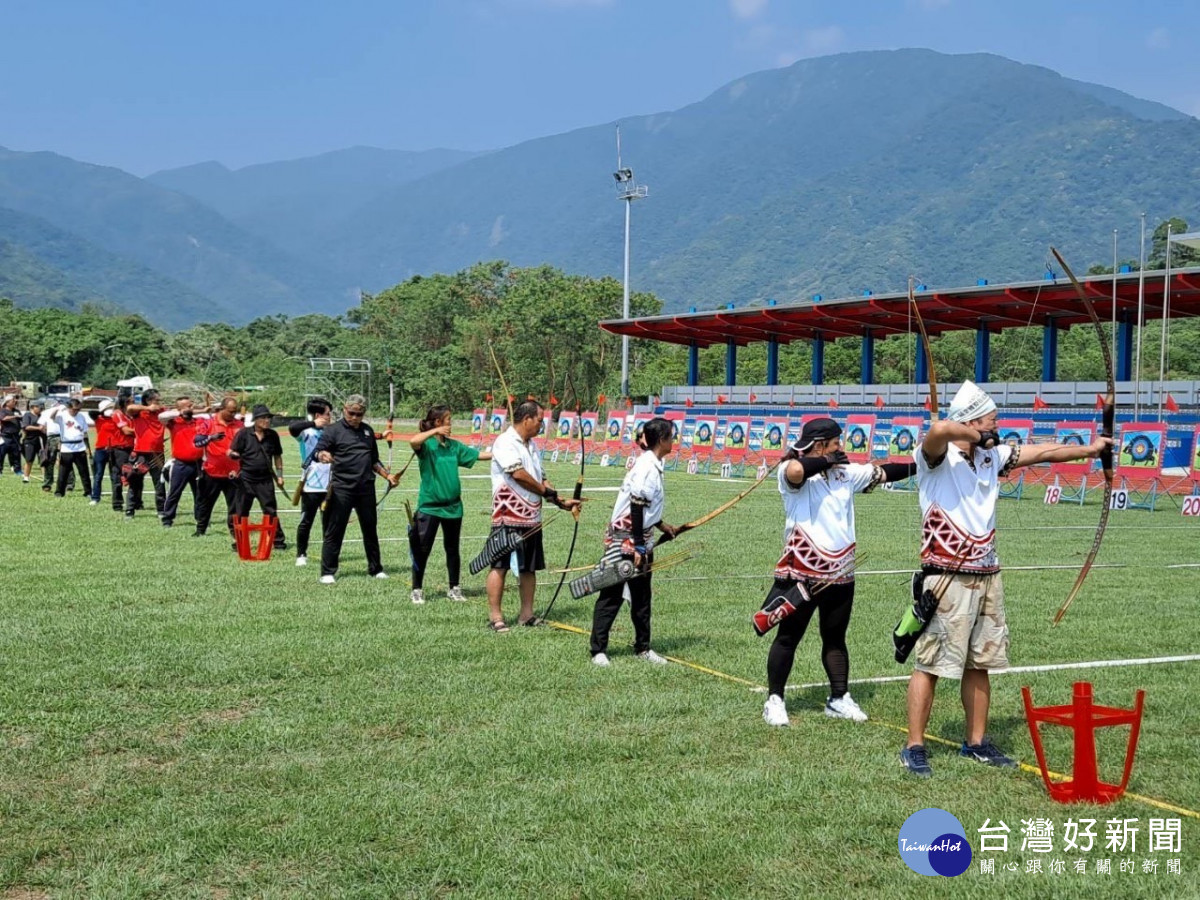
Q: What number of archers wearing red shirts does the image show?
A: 5